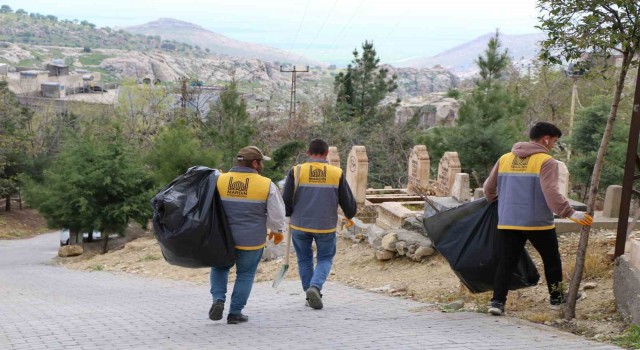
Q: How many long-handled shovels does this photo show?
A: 1